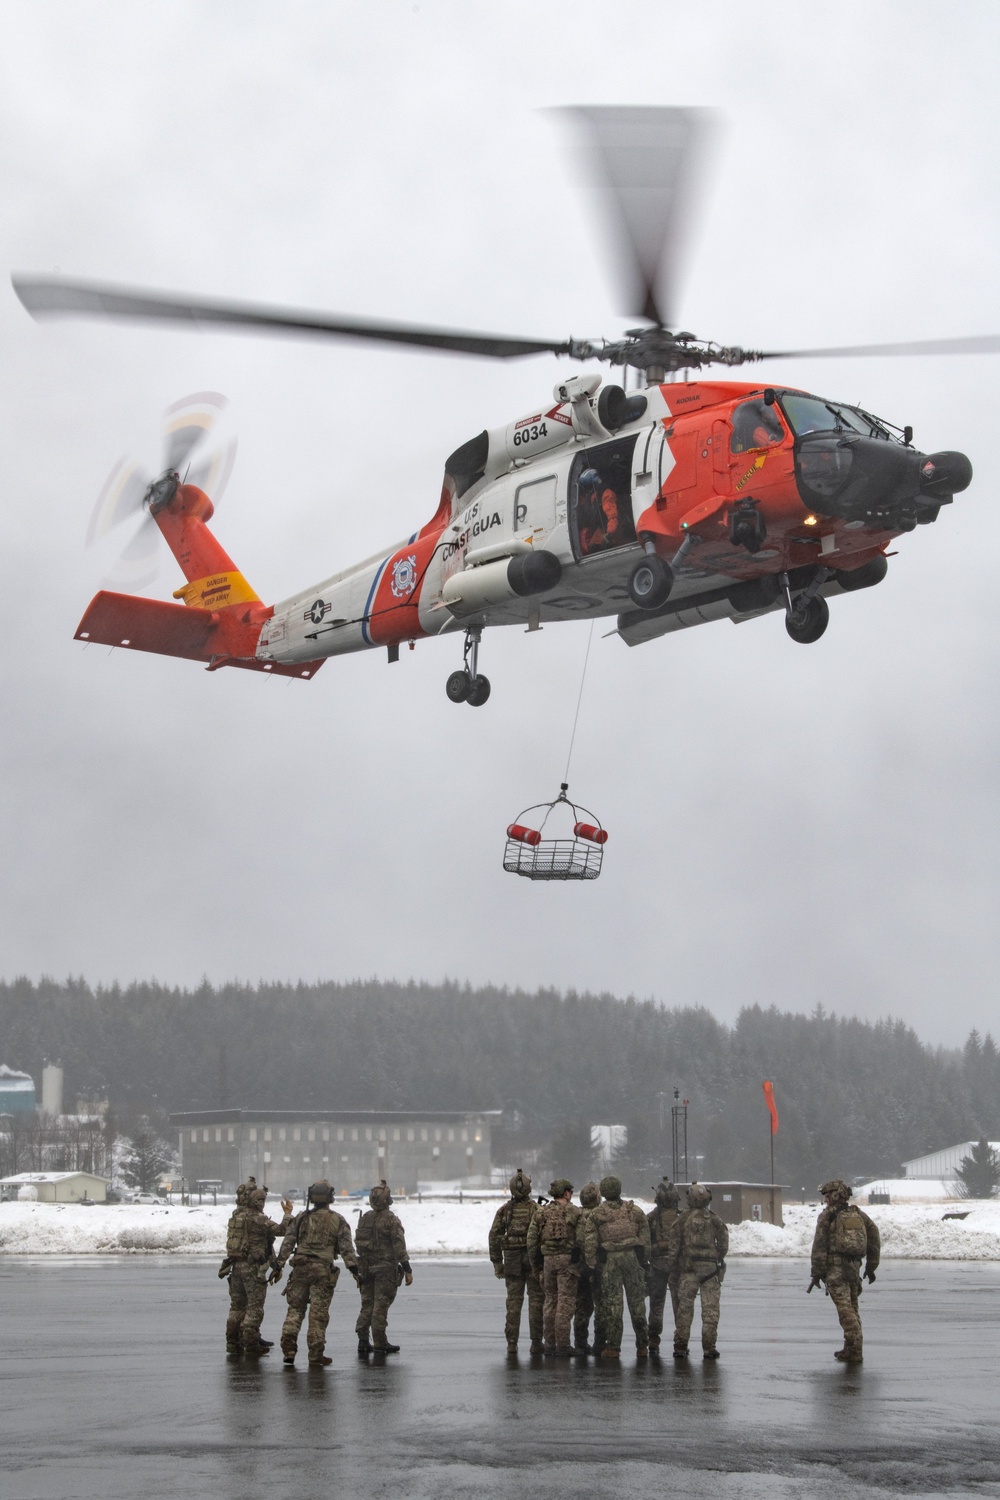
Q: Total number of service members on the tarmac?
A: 11